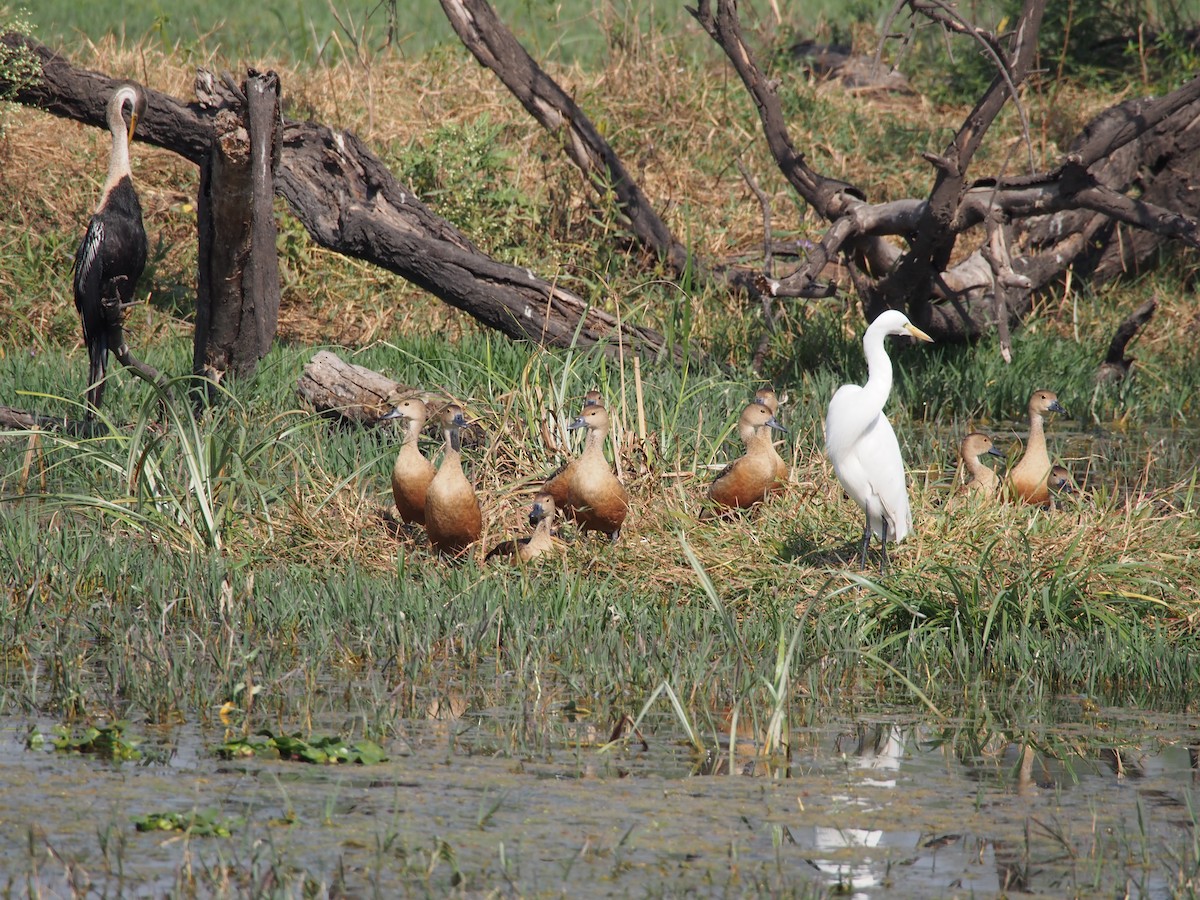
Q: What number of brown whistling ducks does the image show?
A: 10